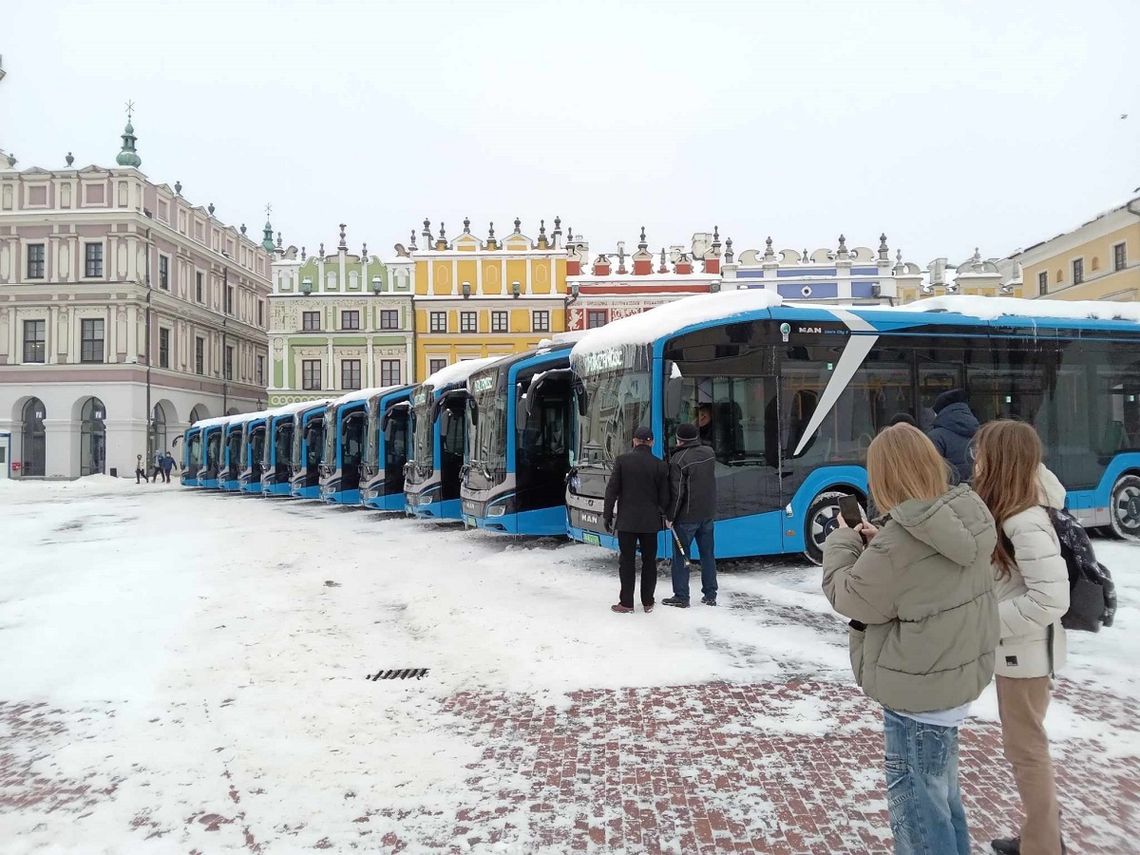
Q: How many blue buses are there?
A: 11